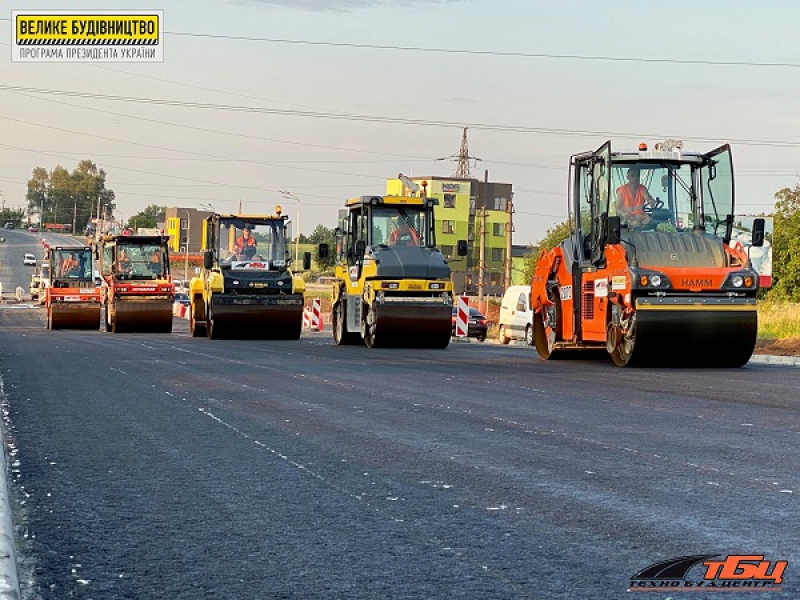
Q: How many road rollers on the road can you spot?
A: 5